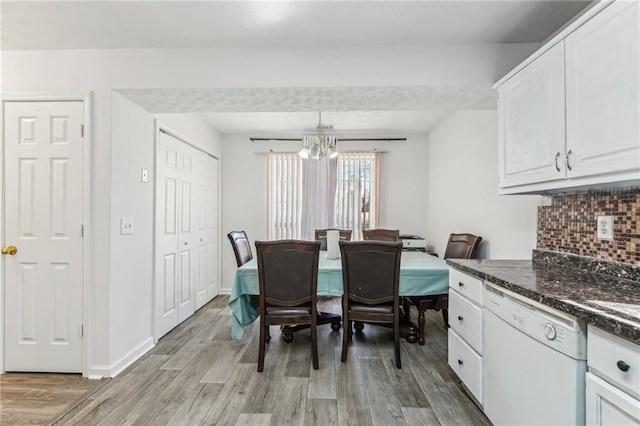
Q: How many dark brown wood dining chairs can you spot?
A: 6